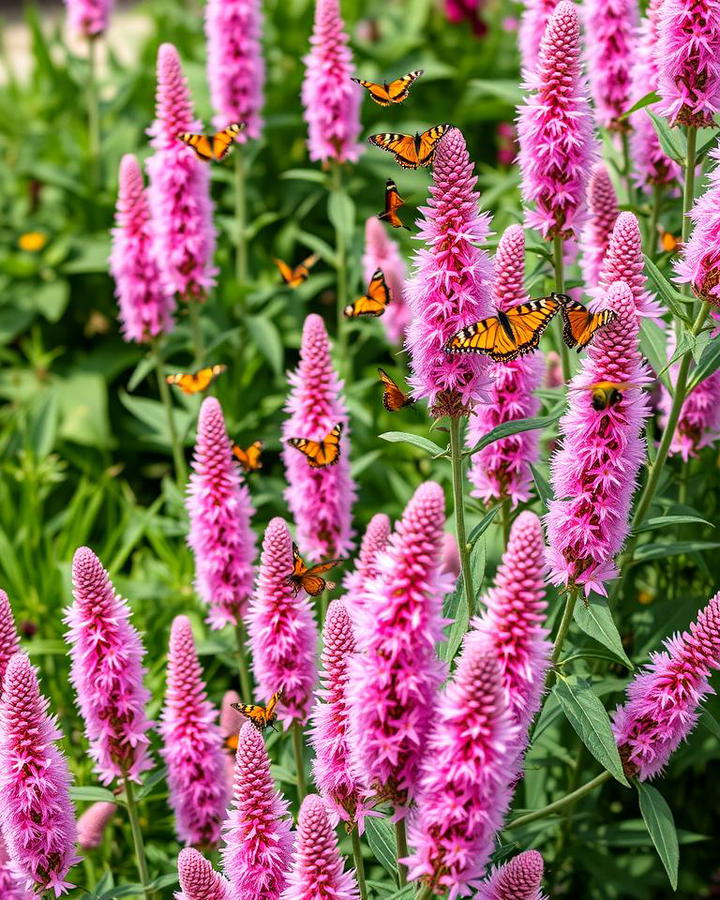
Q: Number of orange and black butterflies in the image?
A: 14